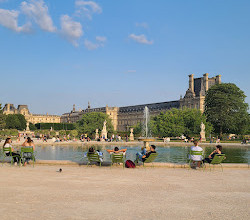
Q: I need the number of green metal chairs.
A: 7